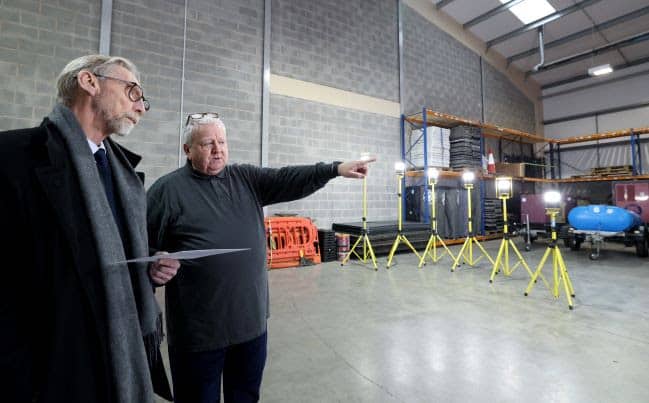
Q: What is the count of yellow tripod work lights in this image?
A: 6